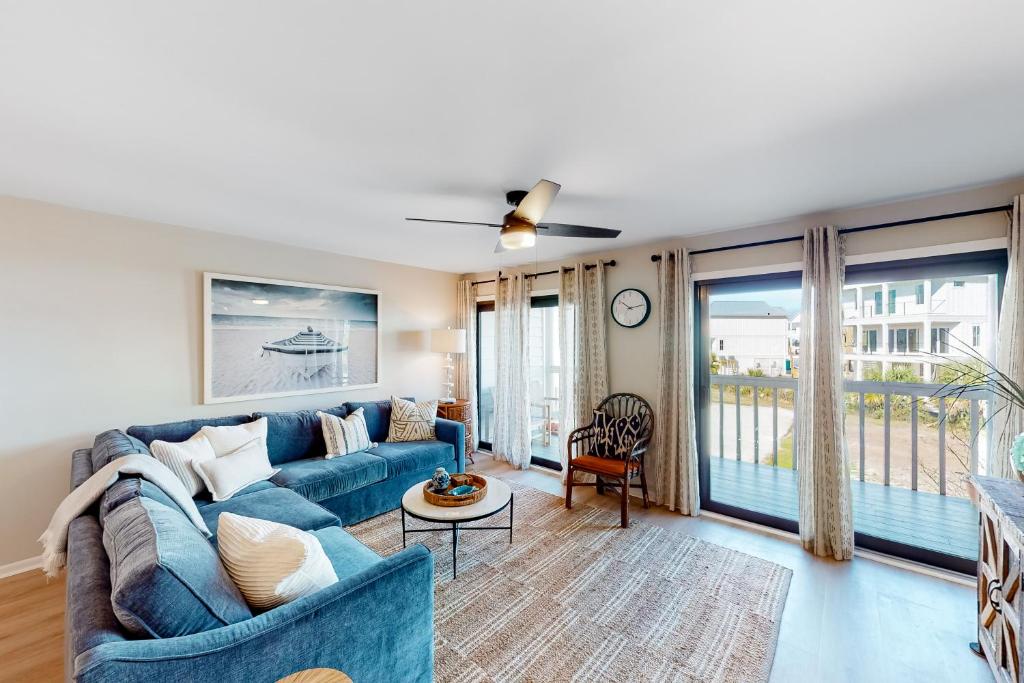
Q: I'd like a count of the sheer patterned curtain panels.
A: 6